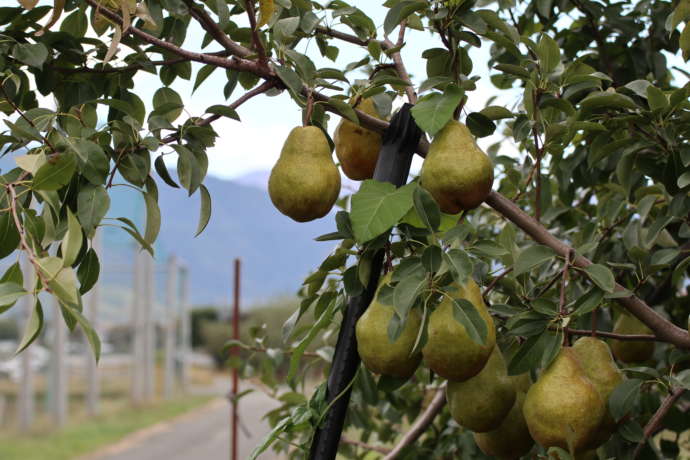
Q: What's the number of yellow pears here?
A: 10